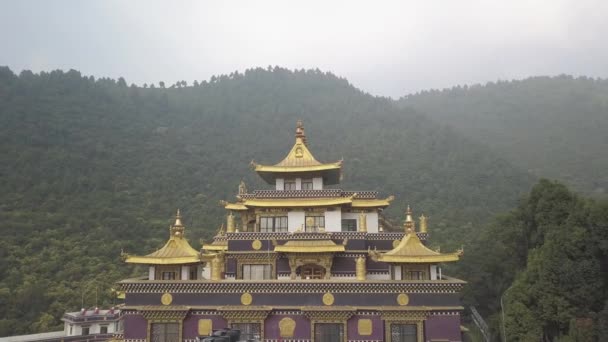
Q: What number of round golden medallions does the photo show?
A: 6